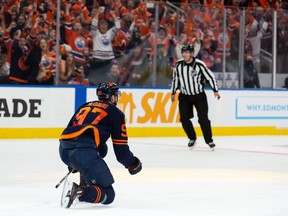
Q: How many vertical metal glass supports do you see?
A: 5